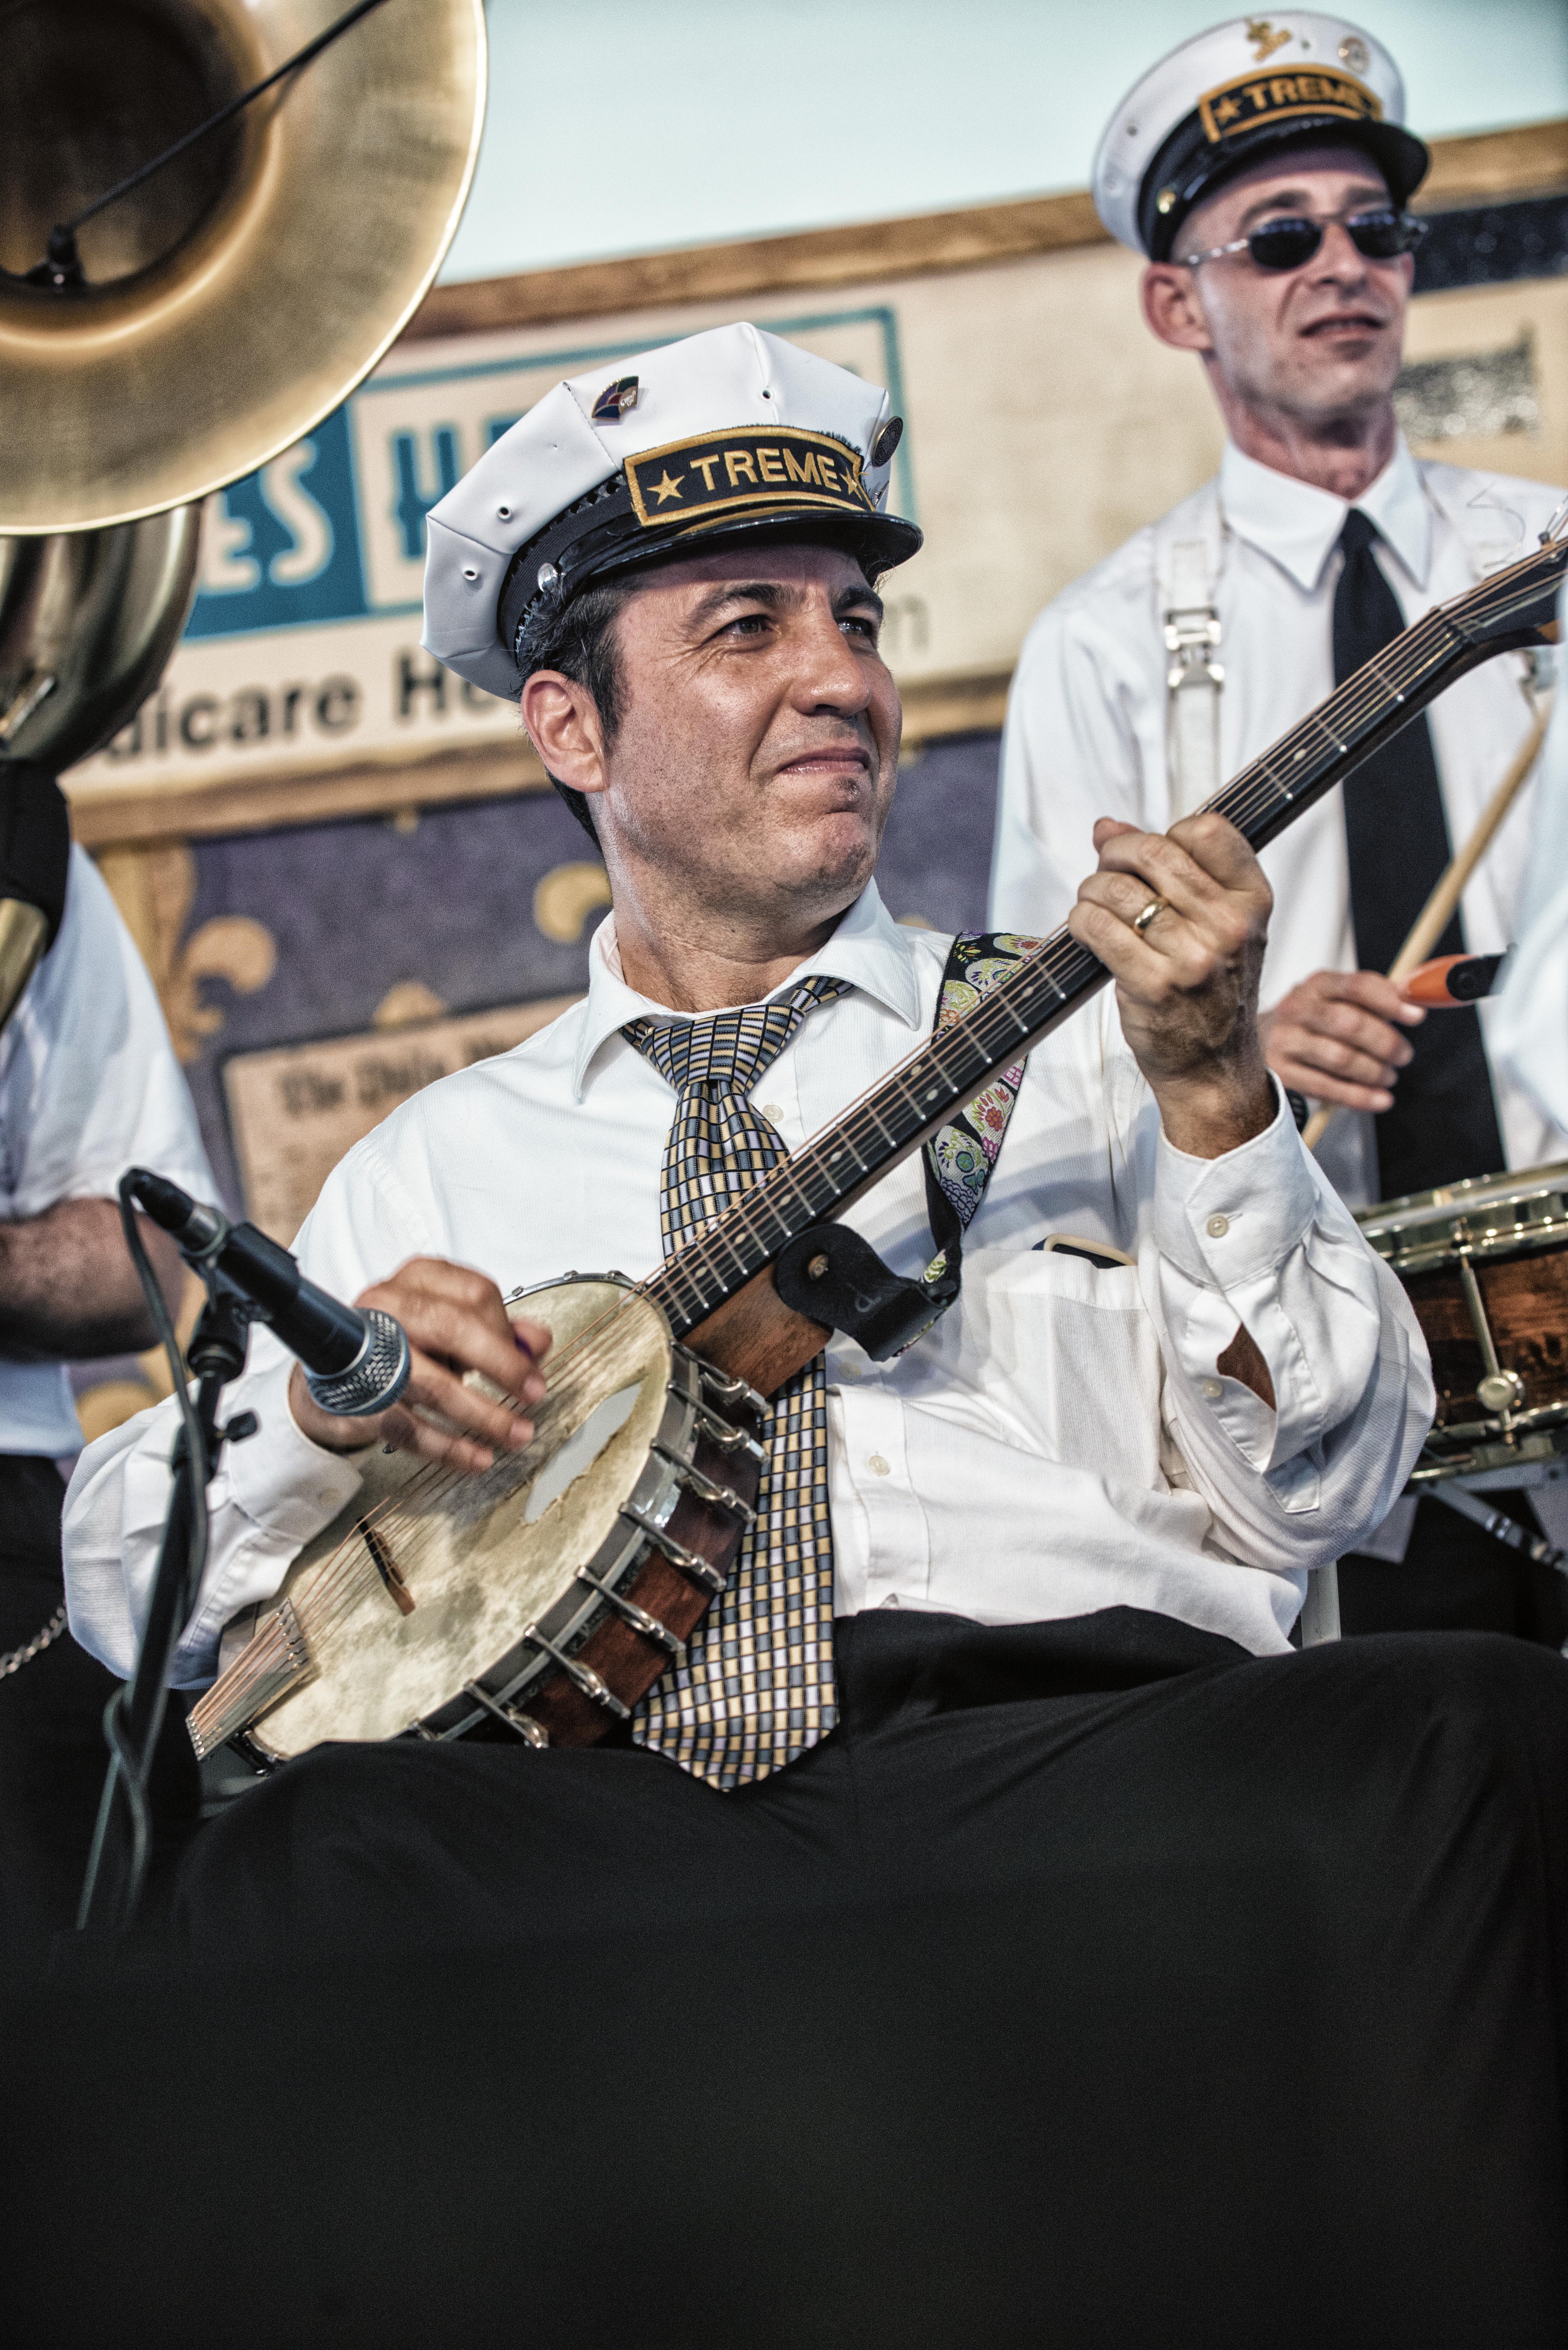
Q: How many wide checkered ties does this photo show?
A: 1